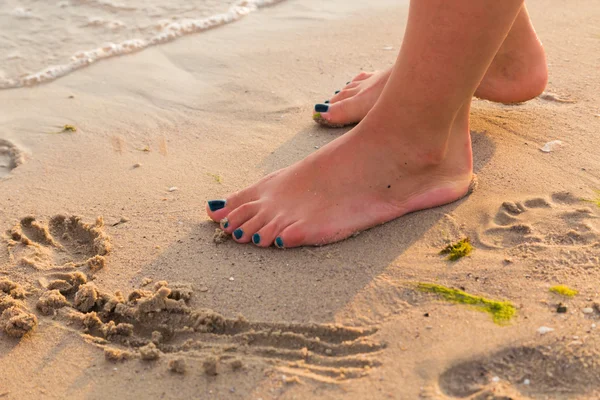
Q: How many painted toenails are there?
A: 9